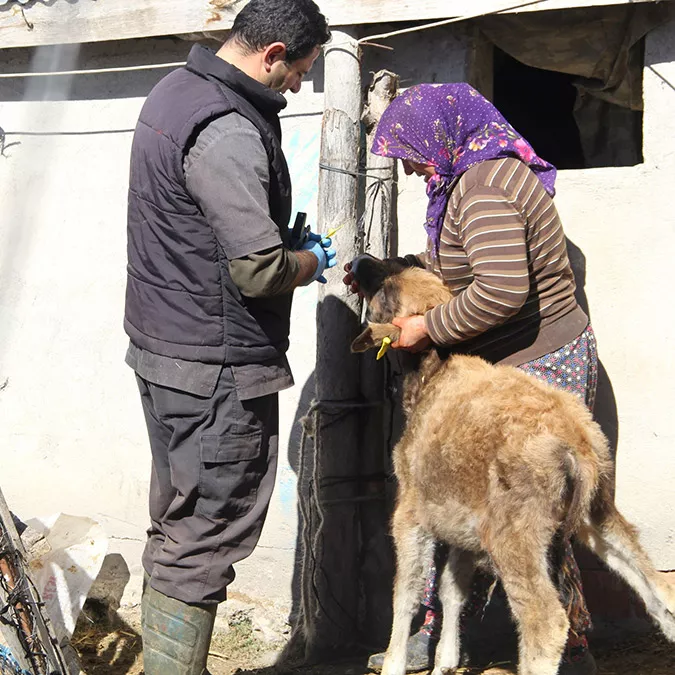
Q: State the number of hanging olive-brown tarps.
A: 1